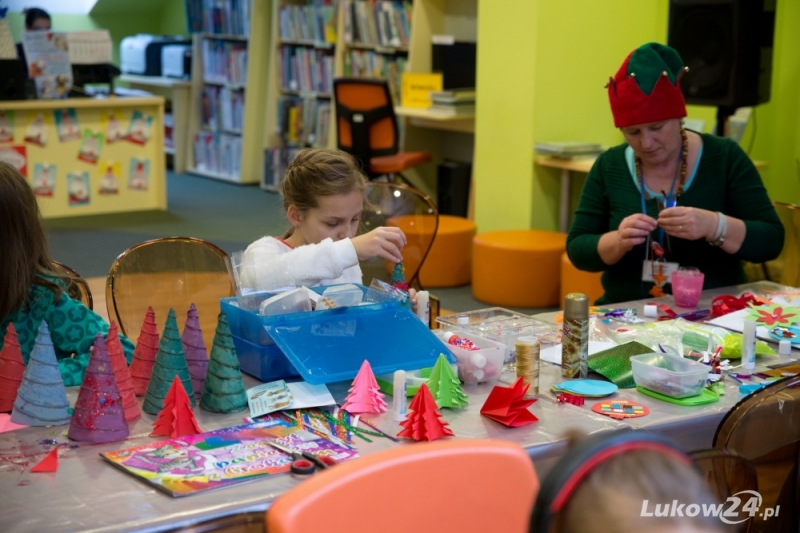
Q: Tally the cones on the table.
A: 8